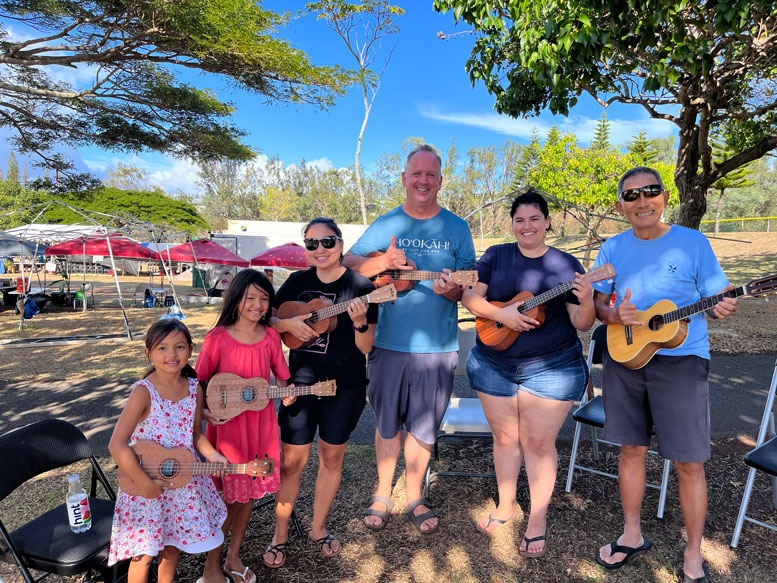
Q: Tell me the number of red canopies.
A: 3